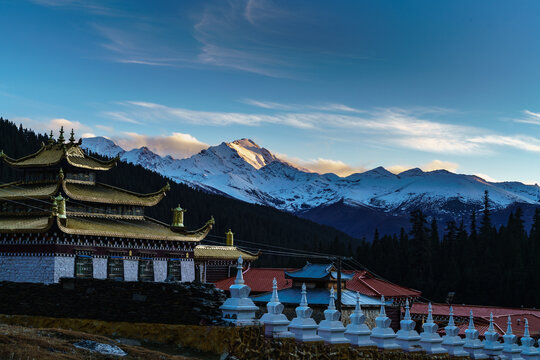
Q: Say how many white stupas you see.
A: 13